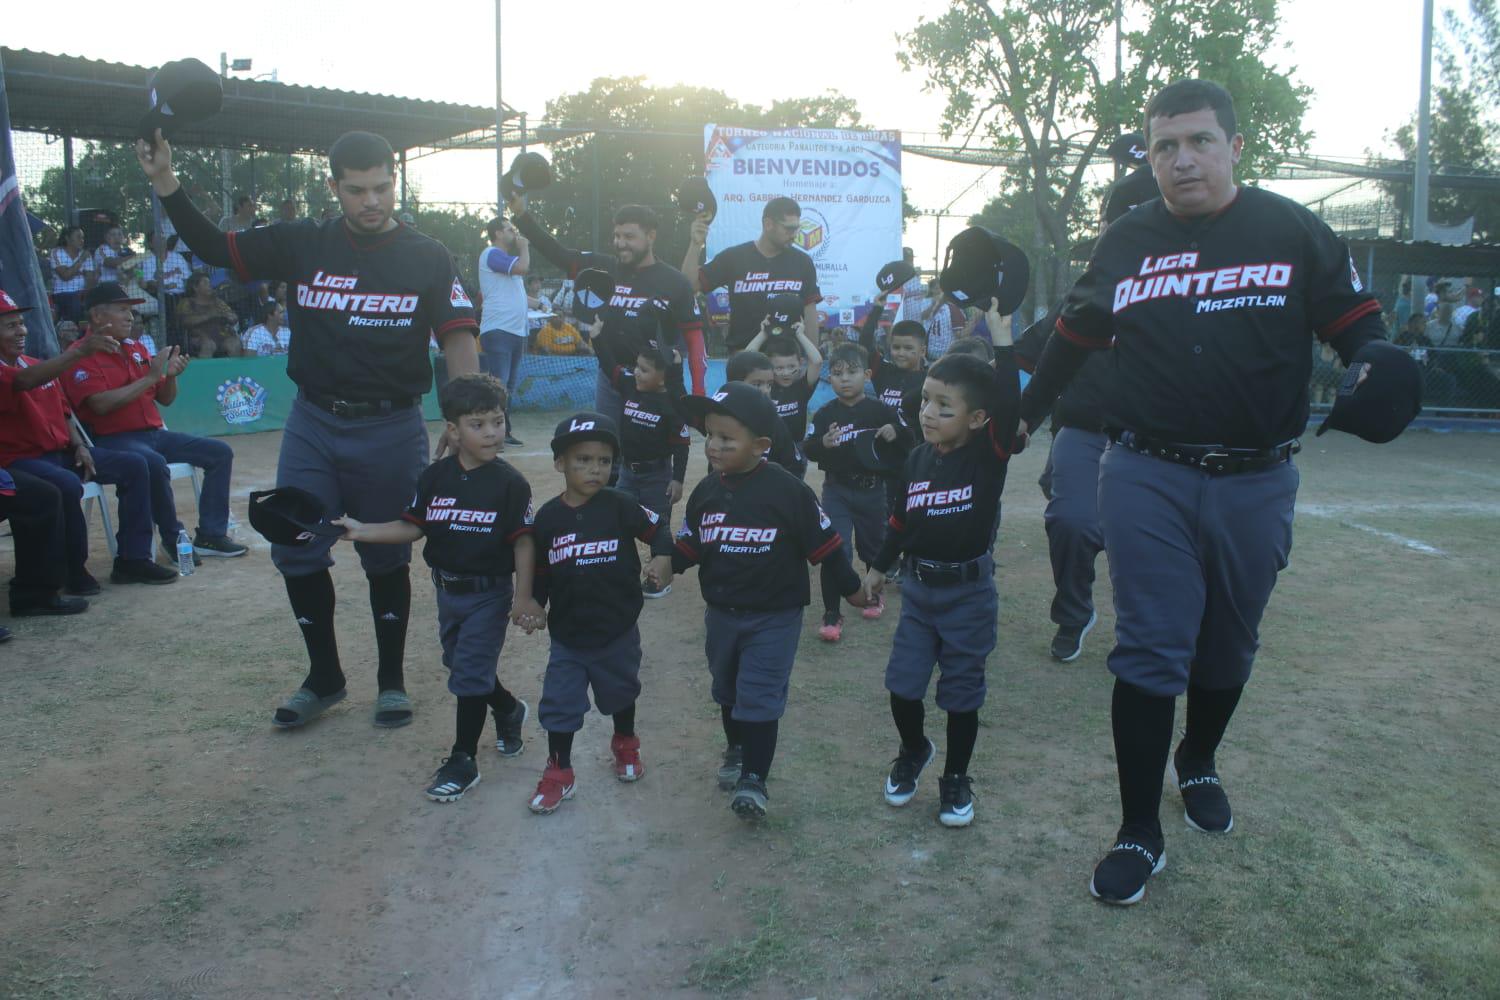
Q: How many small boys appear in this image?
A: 10